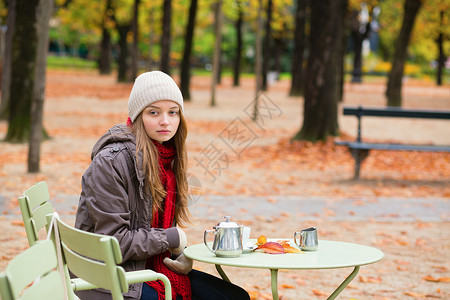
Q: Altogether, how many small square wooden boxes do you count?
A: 0